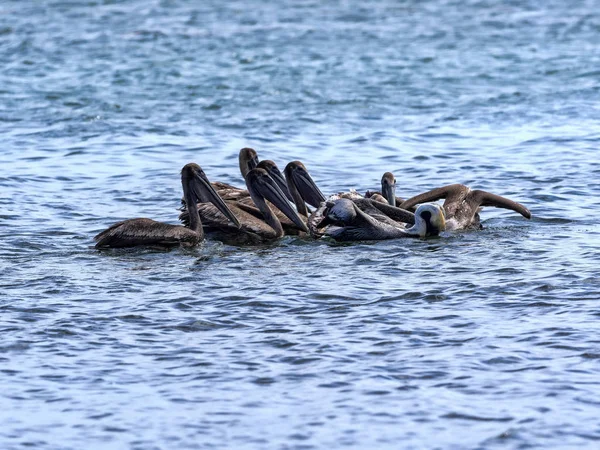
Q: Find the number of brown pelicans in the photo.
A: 8